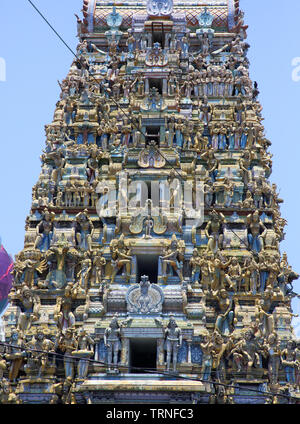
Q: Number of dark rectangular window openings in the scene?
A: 6